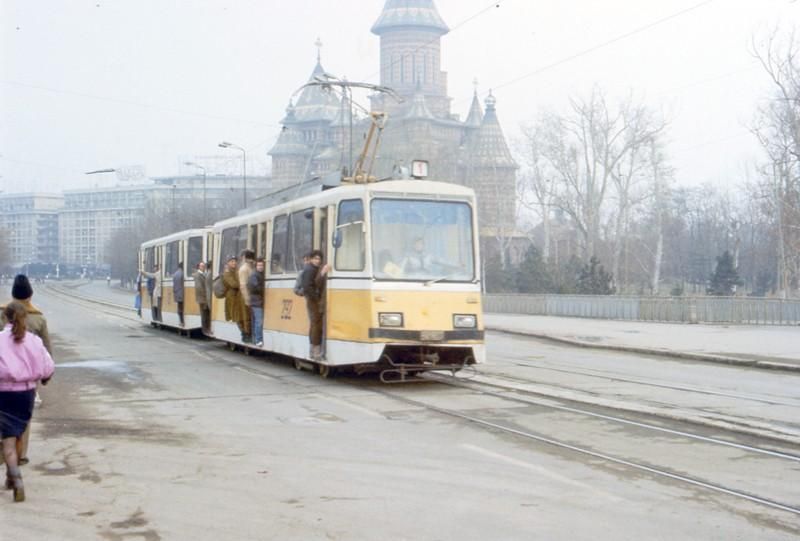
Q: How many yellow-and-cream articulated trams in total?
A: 1